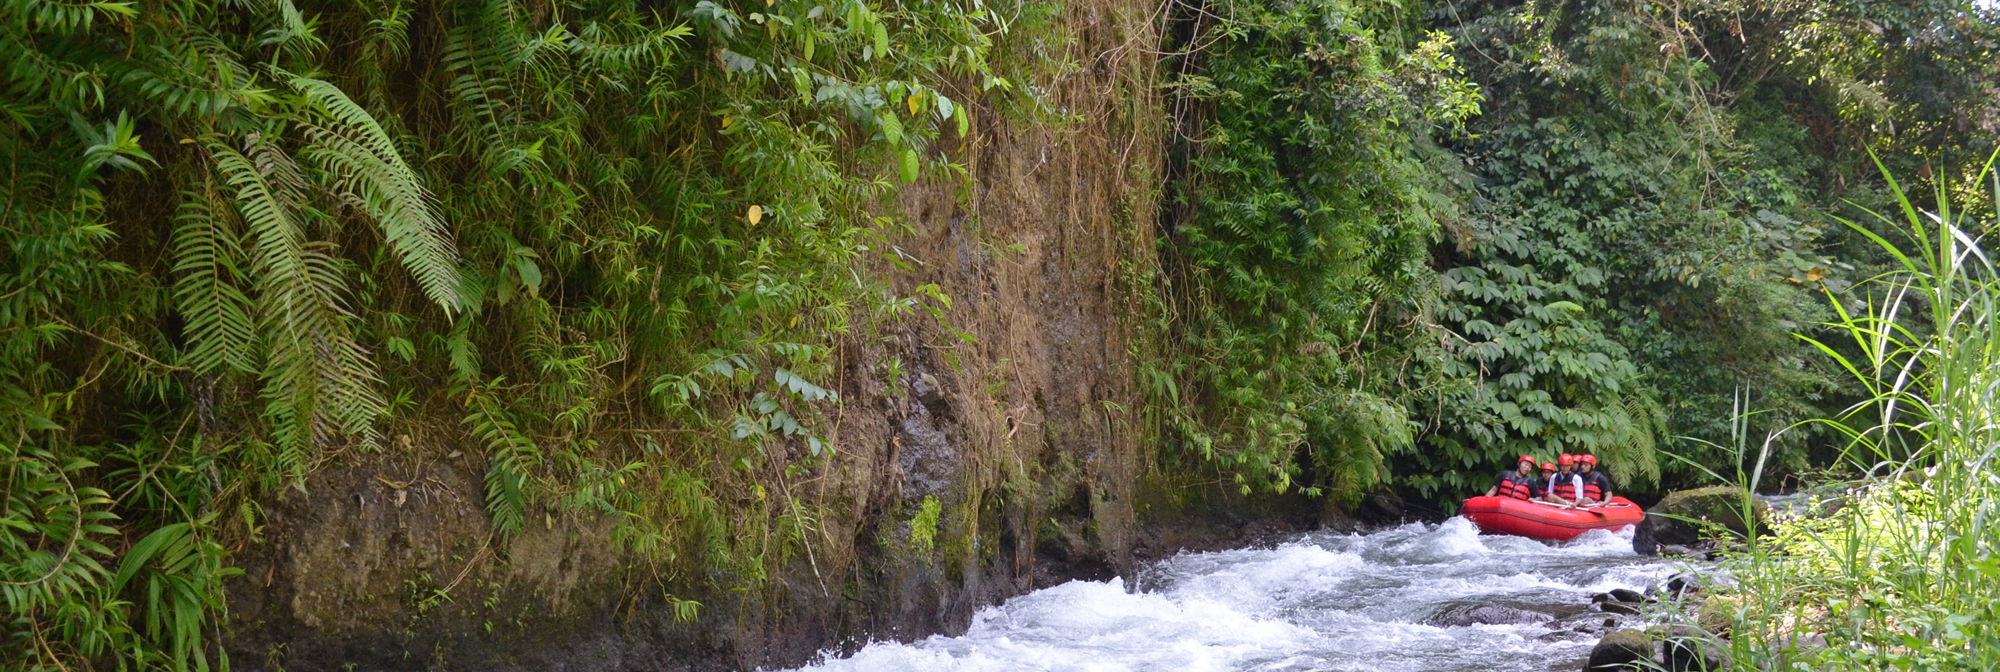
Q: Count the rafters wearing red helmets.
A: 5